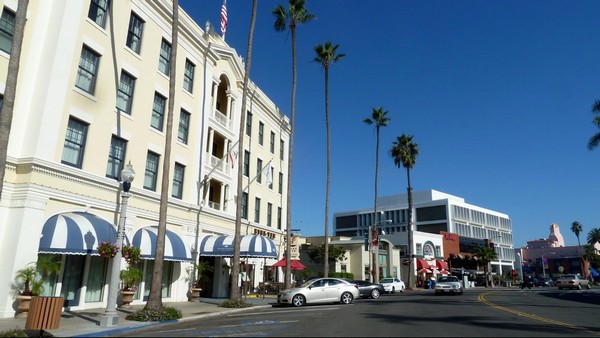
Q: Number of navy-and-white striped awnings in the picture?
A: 3